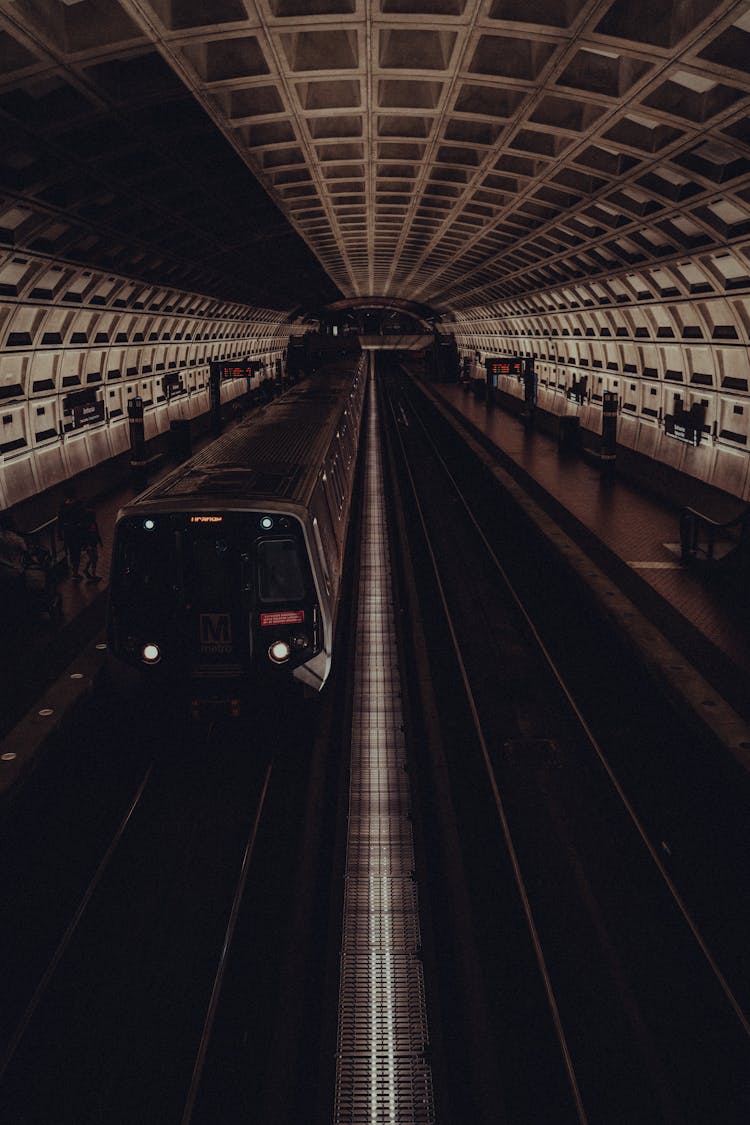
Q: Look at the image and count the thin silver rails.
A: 4